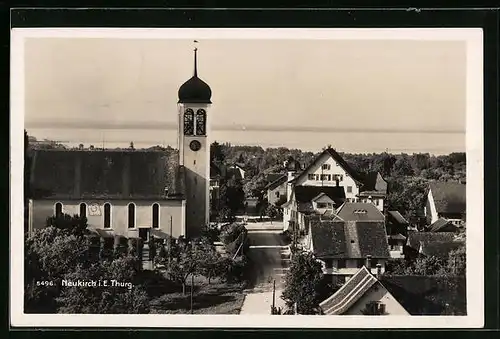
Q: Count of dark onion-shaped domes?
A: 1